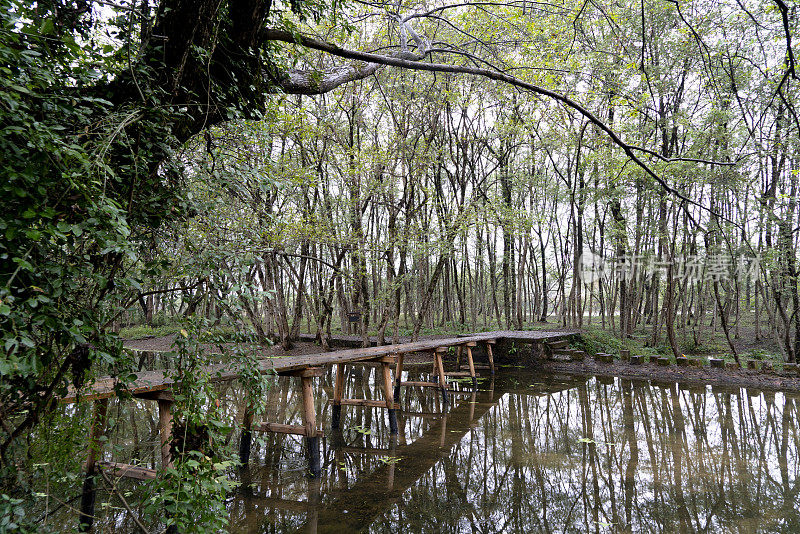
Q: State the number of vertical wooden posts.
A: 12